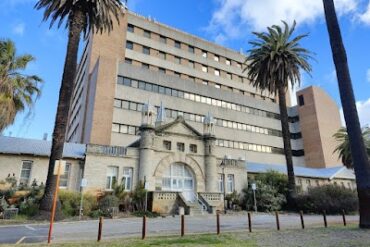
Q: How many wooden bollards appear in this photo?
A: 9